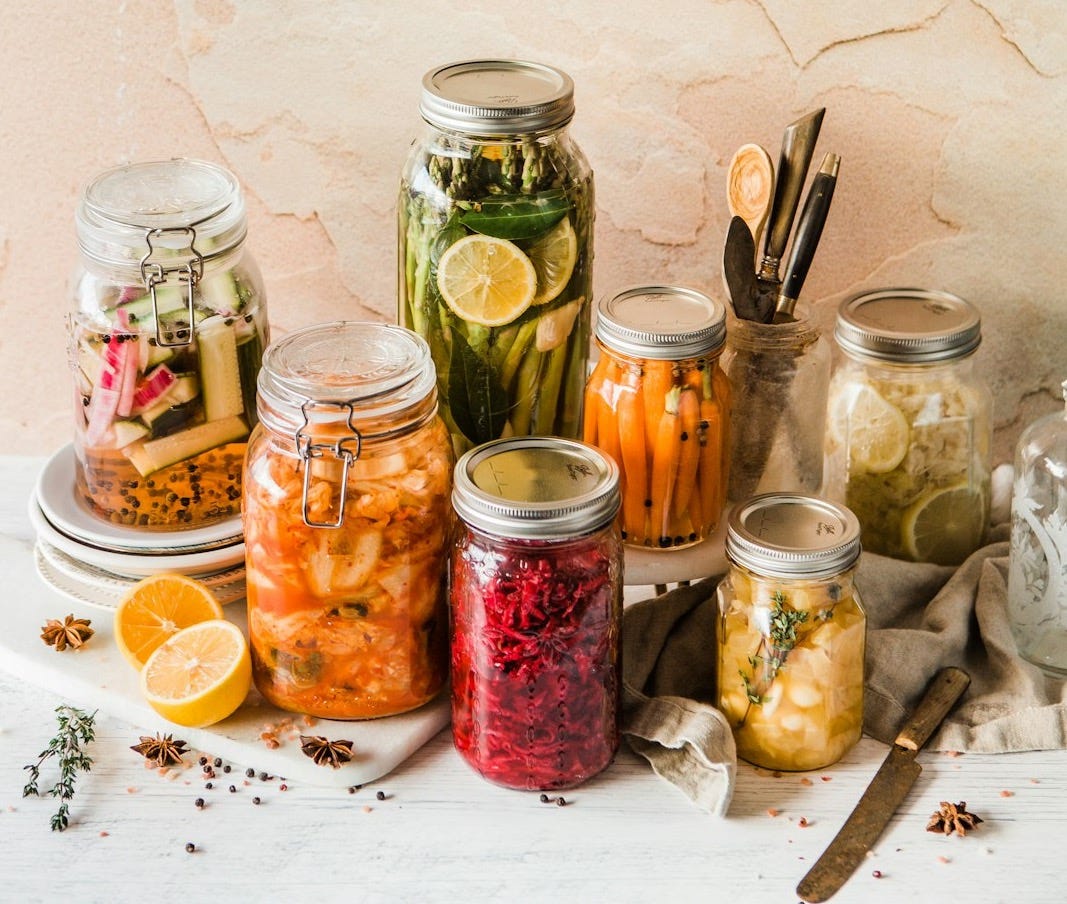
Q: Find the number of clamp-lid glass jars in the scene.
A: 2